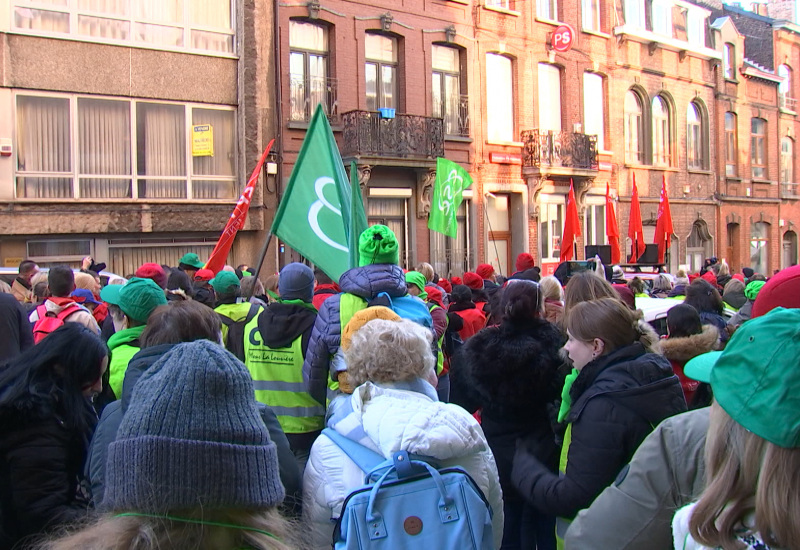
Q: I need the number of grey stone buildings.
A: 1